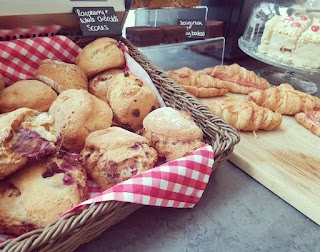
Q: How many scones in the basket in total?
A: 11